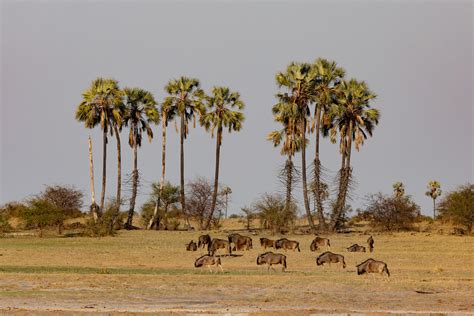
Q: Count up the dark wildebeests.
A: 13